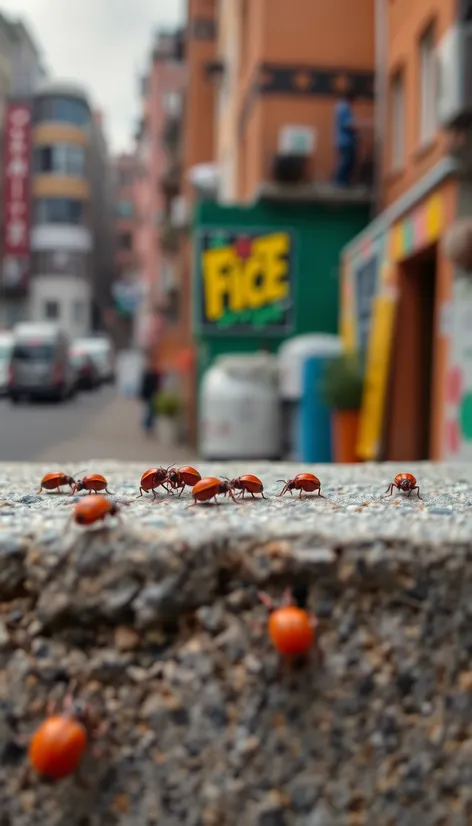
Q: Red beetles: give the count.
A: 11